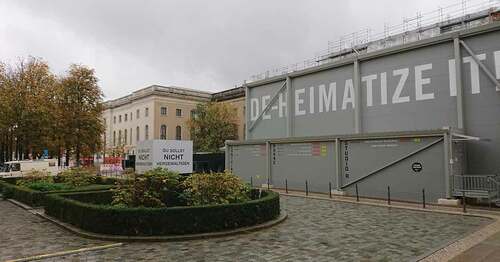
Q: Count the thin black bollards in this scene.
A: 9